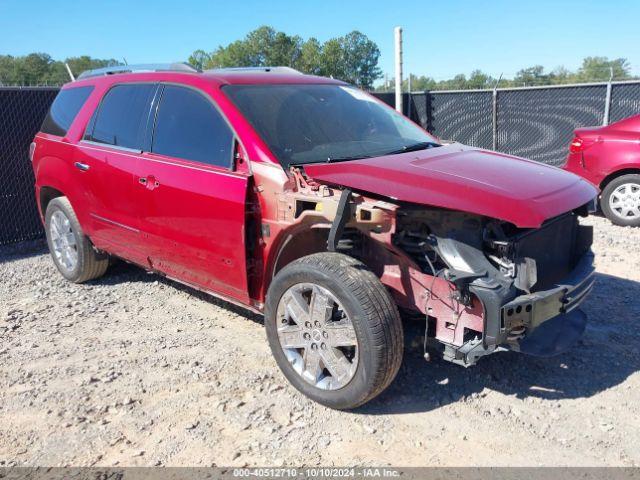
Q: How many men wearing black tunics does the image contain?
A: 0